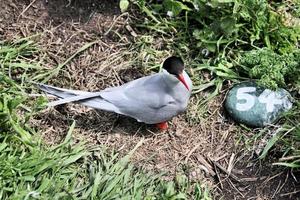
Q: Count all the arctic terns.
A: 1